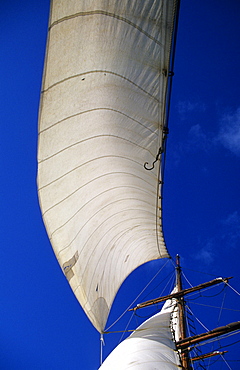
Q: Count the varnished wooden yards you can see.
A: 3